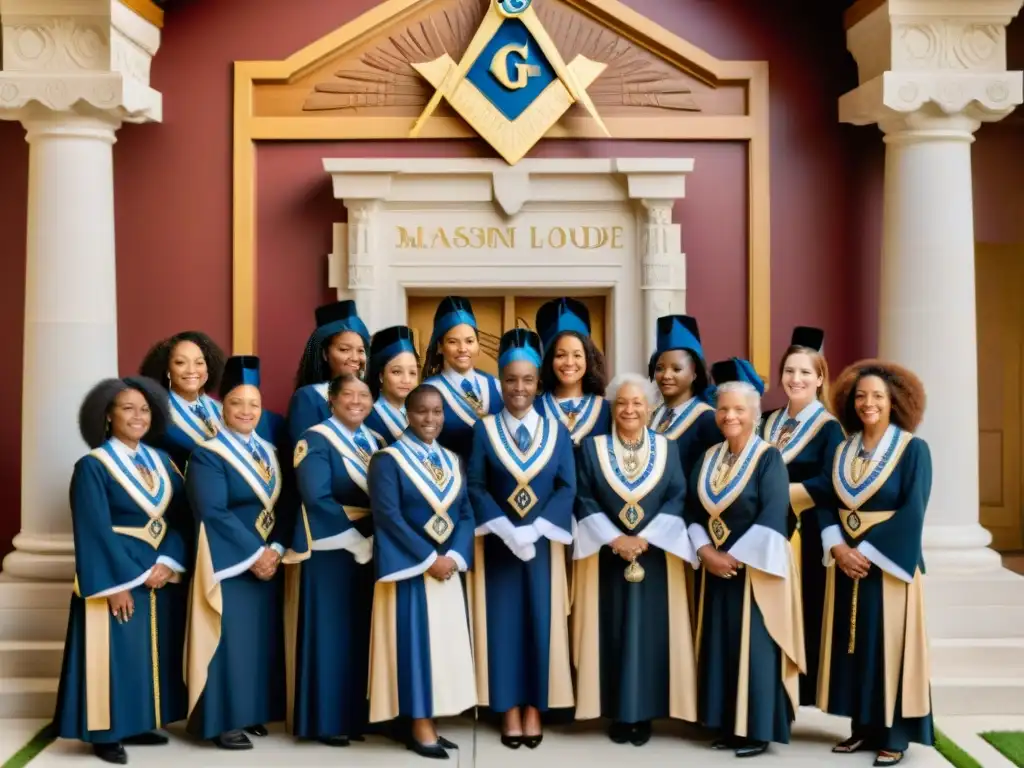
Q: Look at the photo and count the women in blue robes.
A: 15